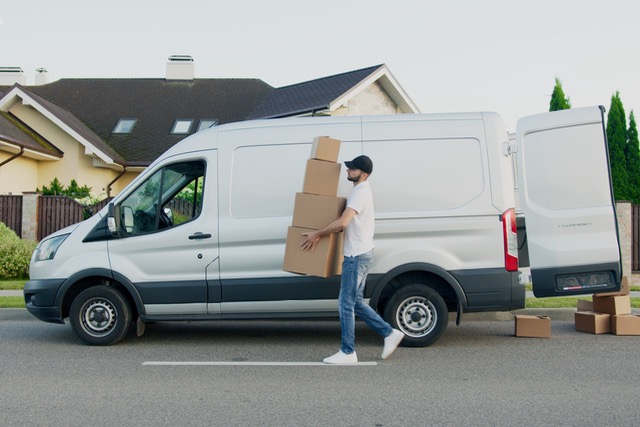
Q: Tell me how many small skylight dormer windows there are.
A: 3